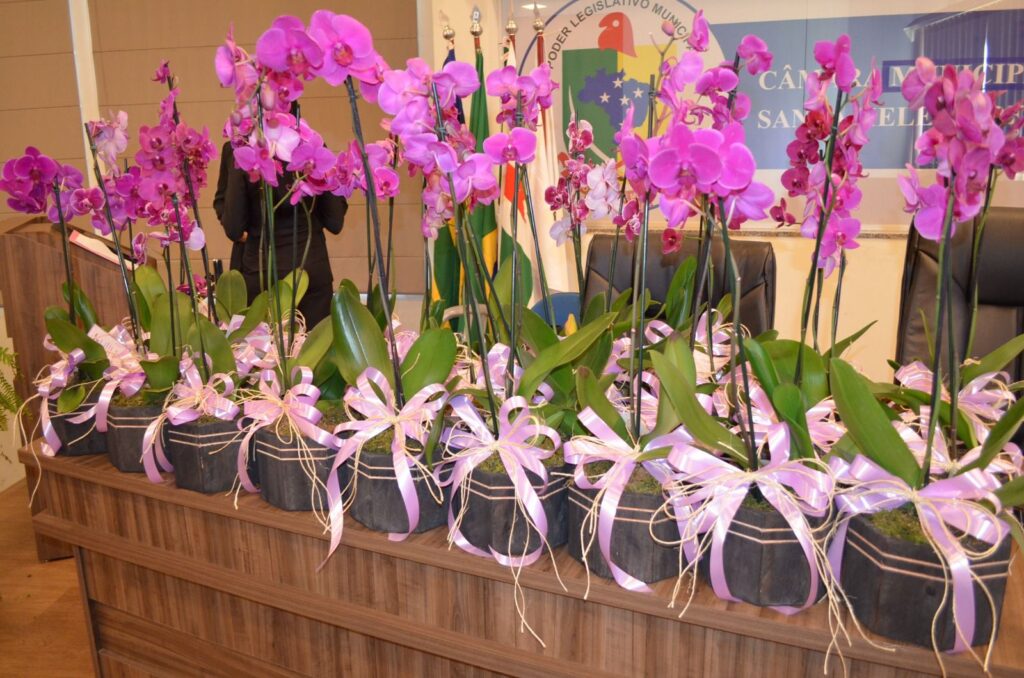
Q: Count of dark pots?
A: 9